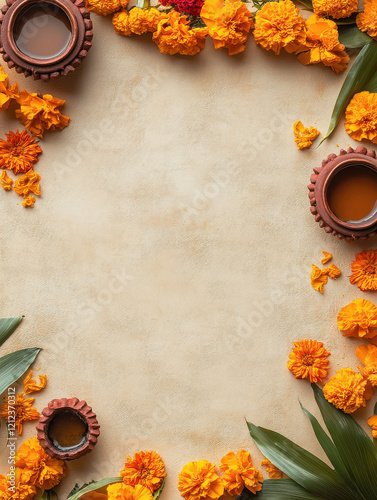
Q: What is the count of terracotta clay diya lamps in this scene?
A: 3